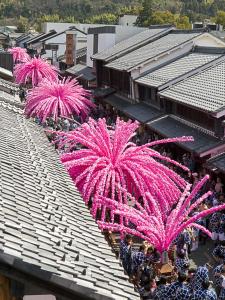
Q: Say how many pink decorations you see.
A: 5